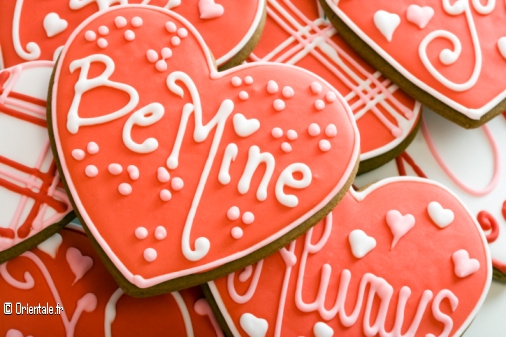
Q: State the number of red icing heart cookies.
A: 6